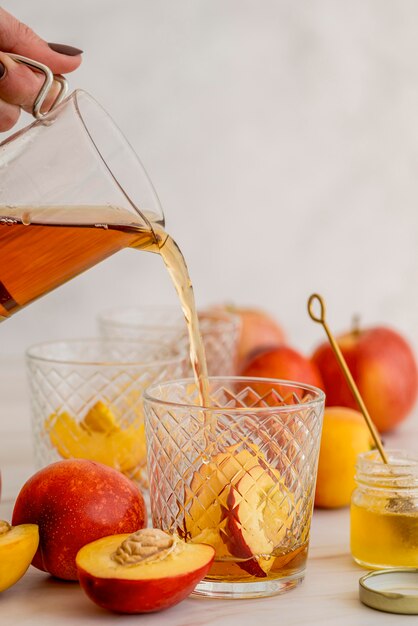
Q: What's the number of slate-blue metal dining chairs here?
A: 0